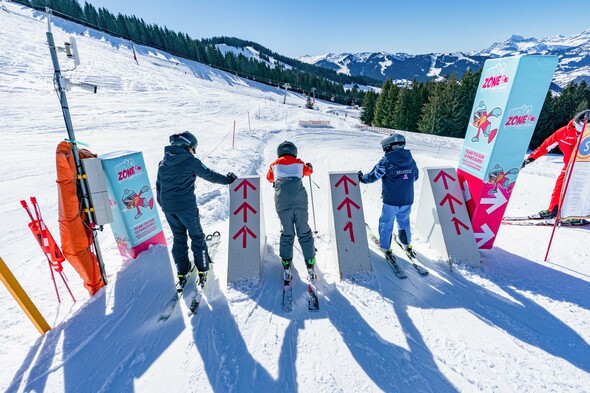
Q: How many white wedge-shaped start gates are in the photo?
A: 3